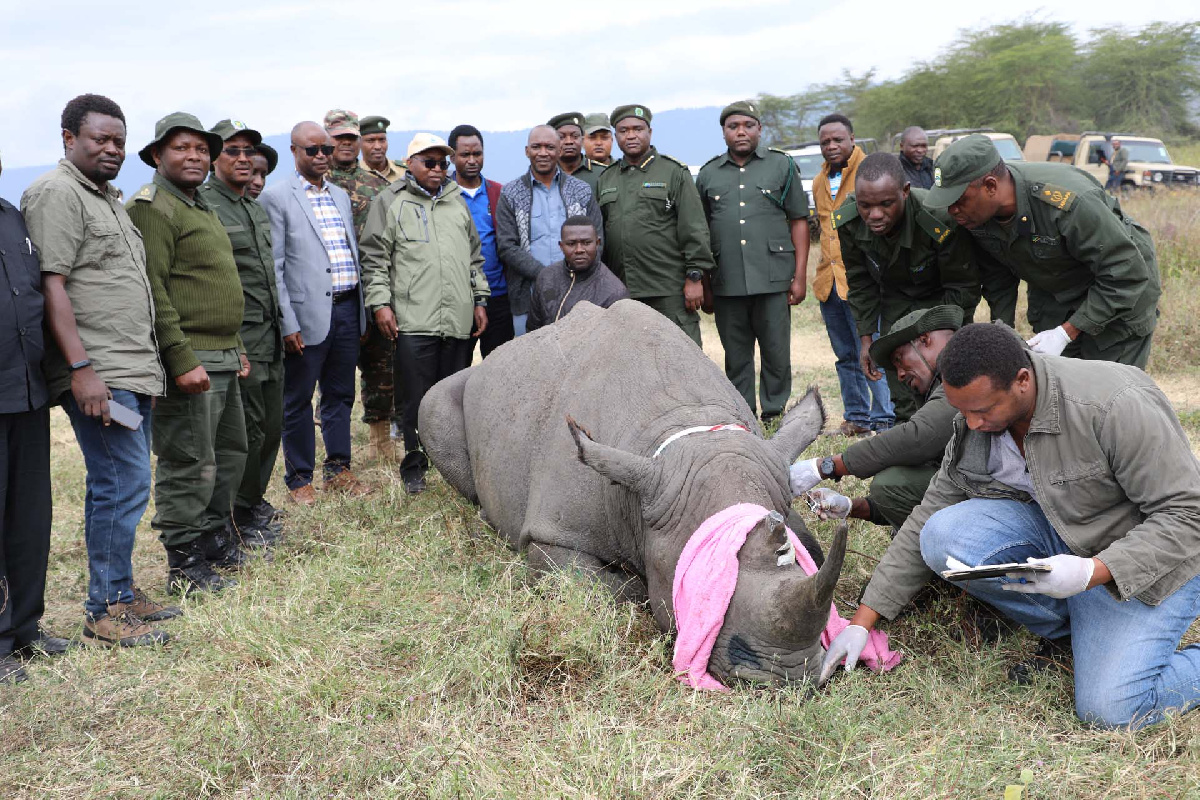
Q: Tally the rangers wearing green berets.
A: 4